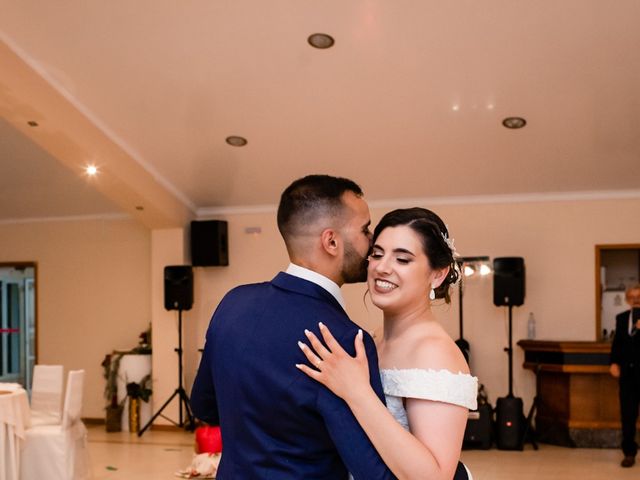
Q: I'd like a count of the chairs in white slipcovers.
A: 2